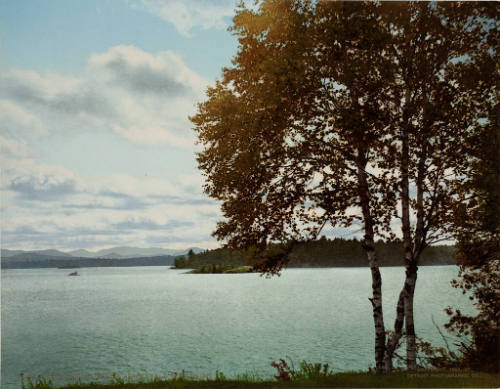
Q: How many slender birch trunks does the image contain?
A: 3